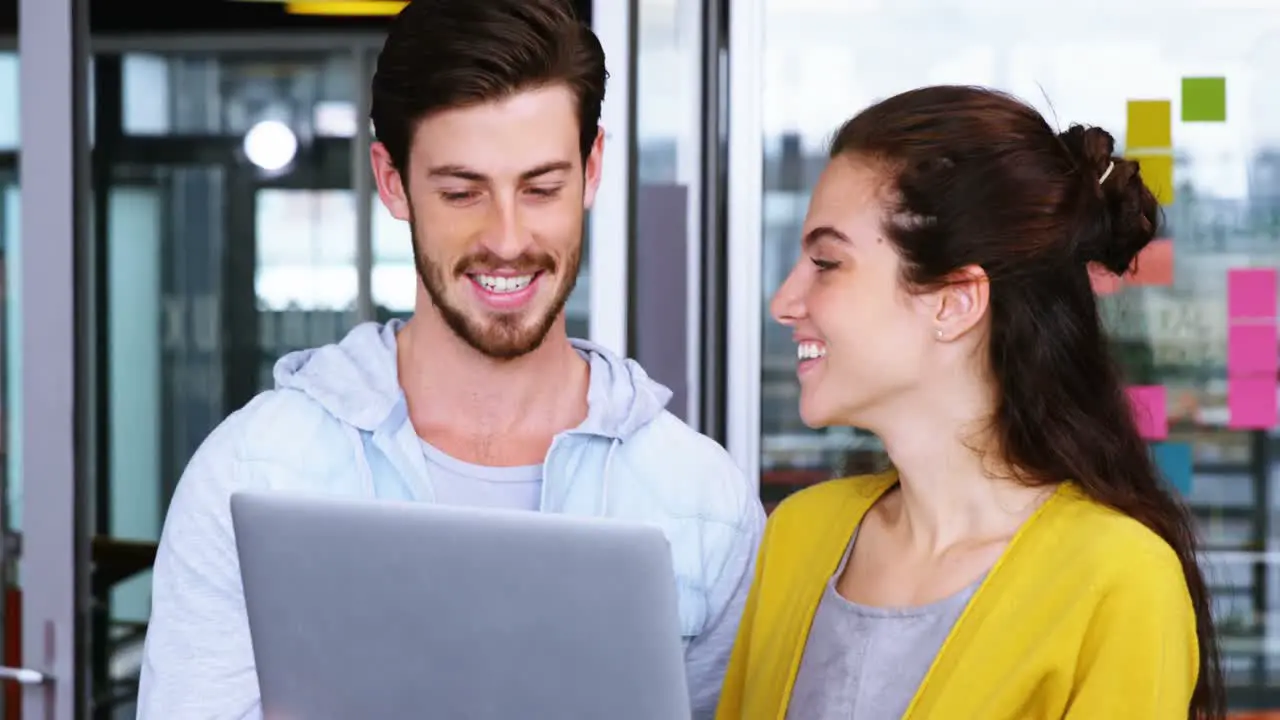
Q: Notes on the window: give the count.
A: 10